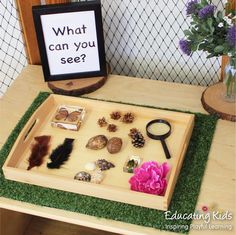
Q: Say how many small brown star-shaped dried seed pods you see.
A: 4